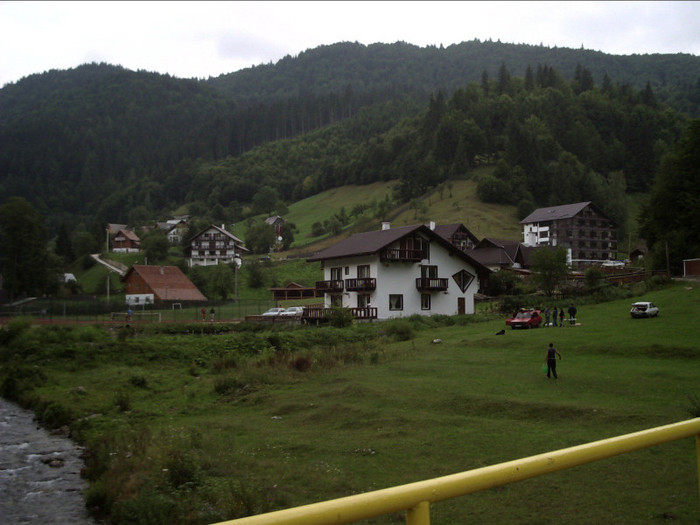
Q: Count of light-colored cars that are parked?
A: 3